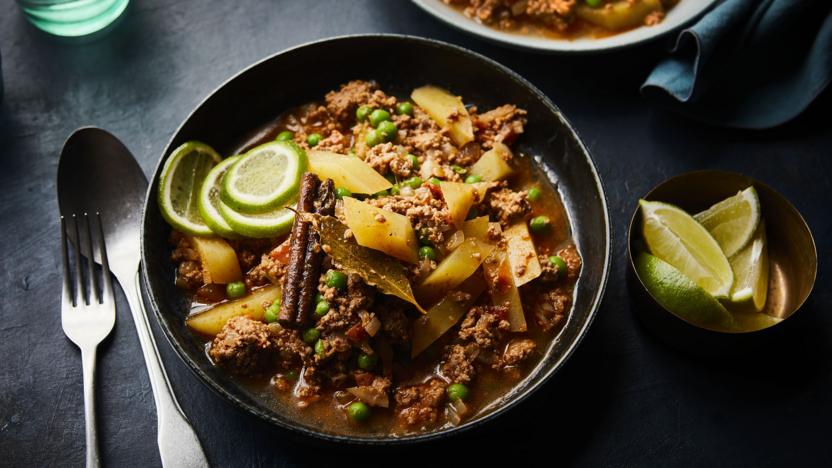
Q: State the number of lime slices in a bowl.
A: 4